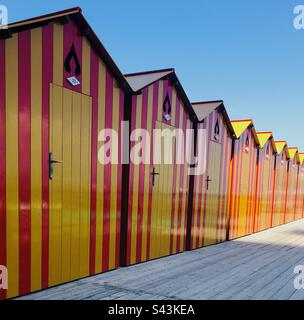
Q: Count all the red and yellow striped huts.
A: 8